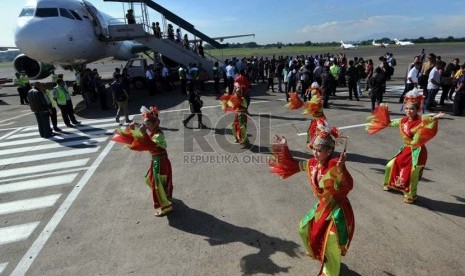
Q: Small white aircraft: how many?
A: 3